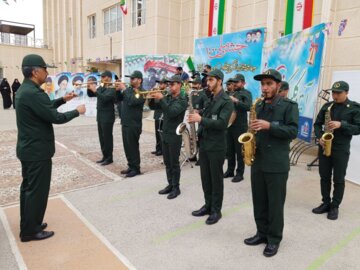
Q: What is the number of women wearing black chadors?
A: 2